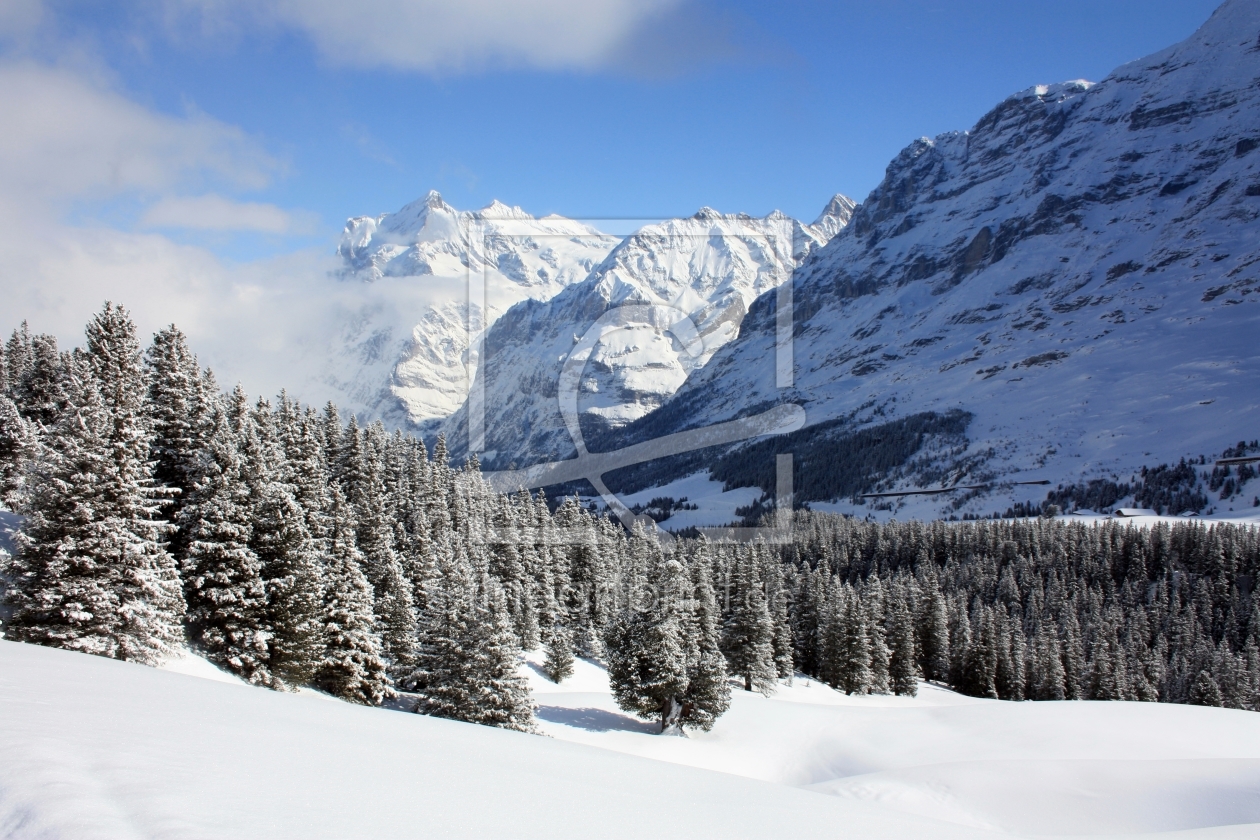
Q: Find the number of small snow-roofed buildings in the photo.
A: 3